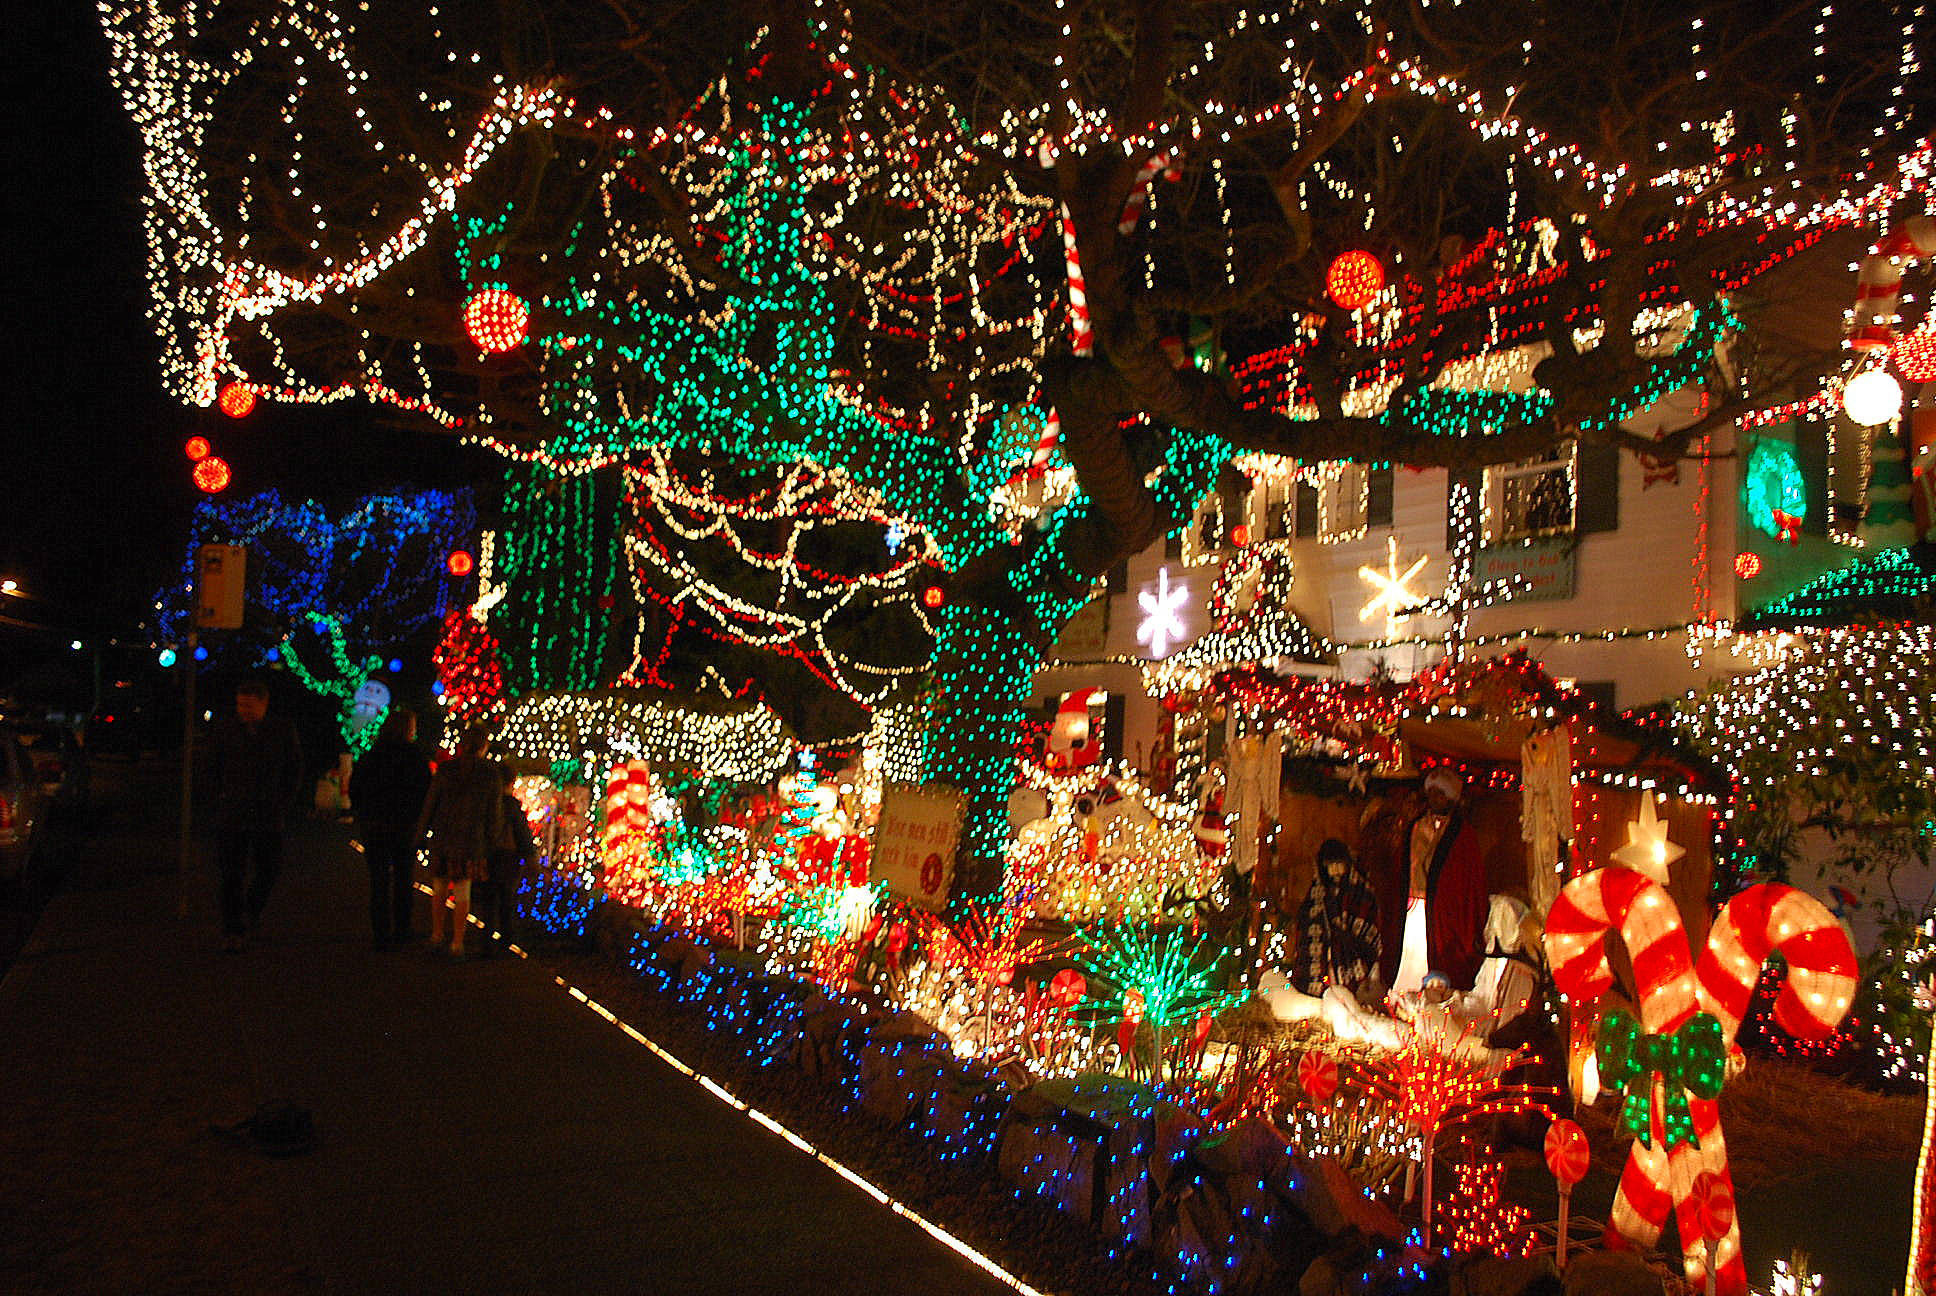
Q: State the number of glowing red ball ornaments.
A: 10